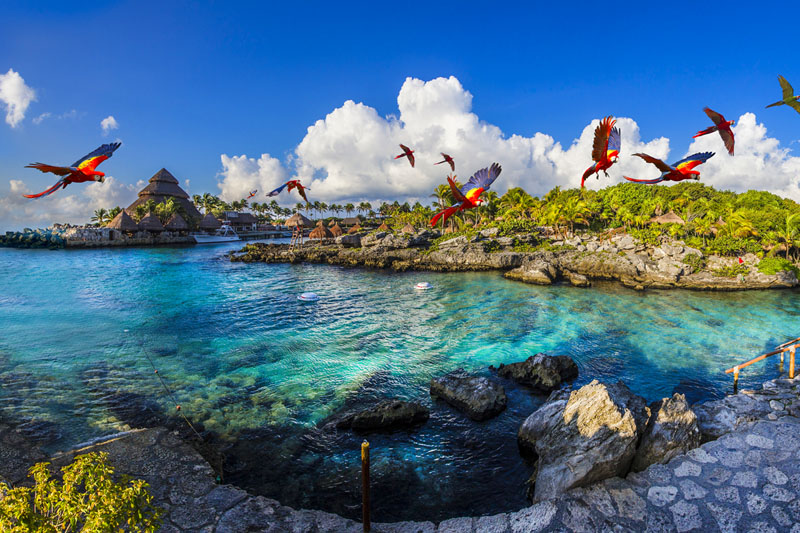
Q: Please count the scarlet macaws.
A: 9